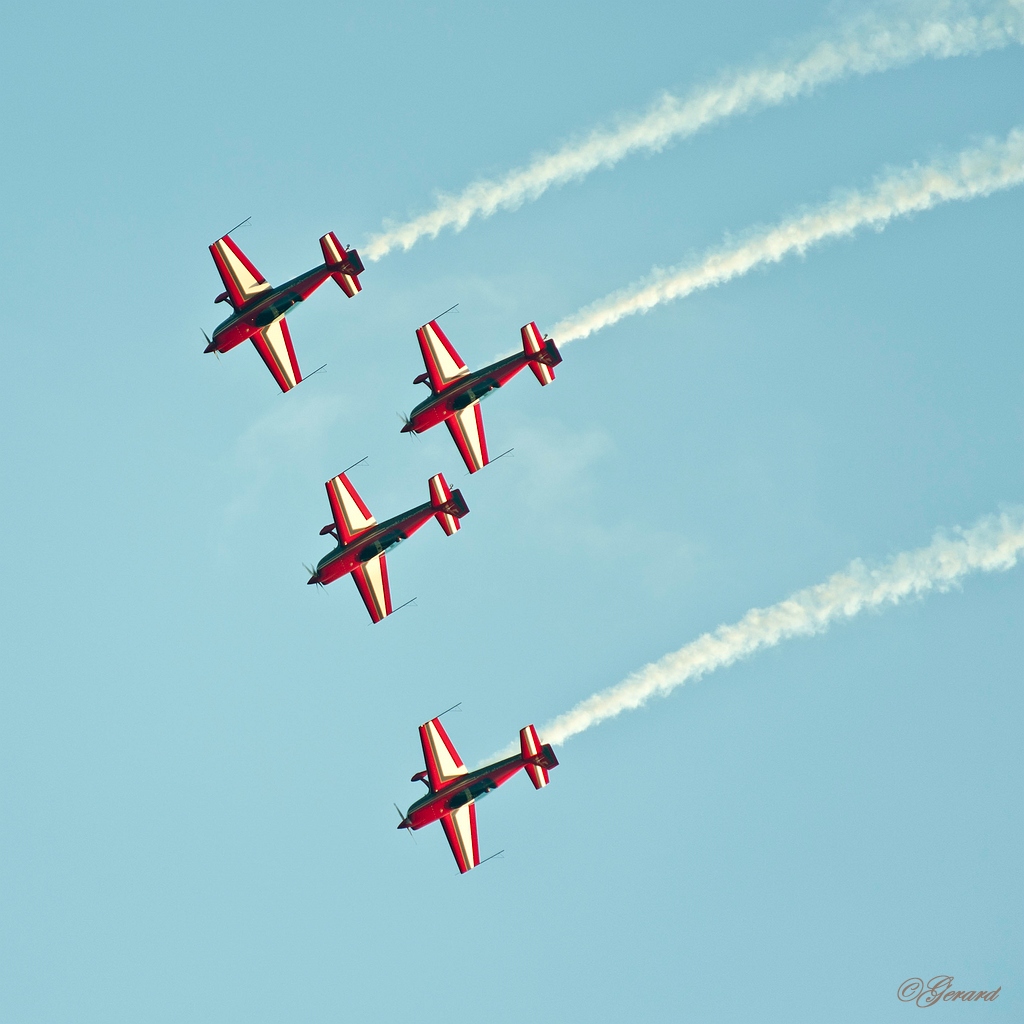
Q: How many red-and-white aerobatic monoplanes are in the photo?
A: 4